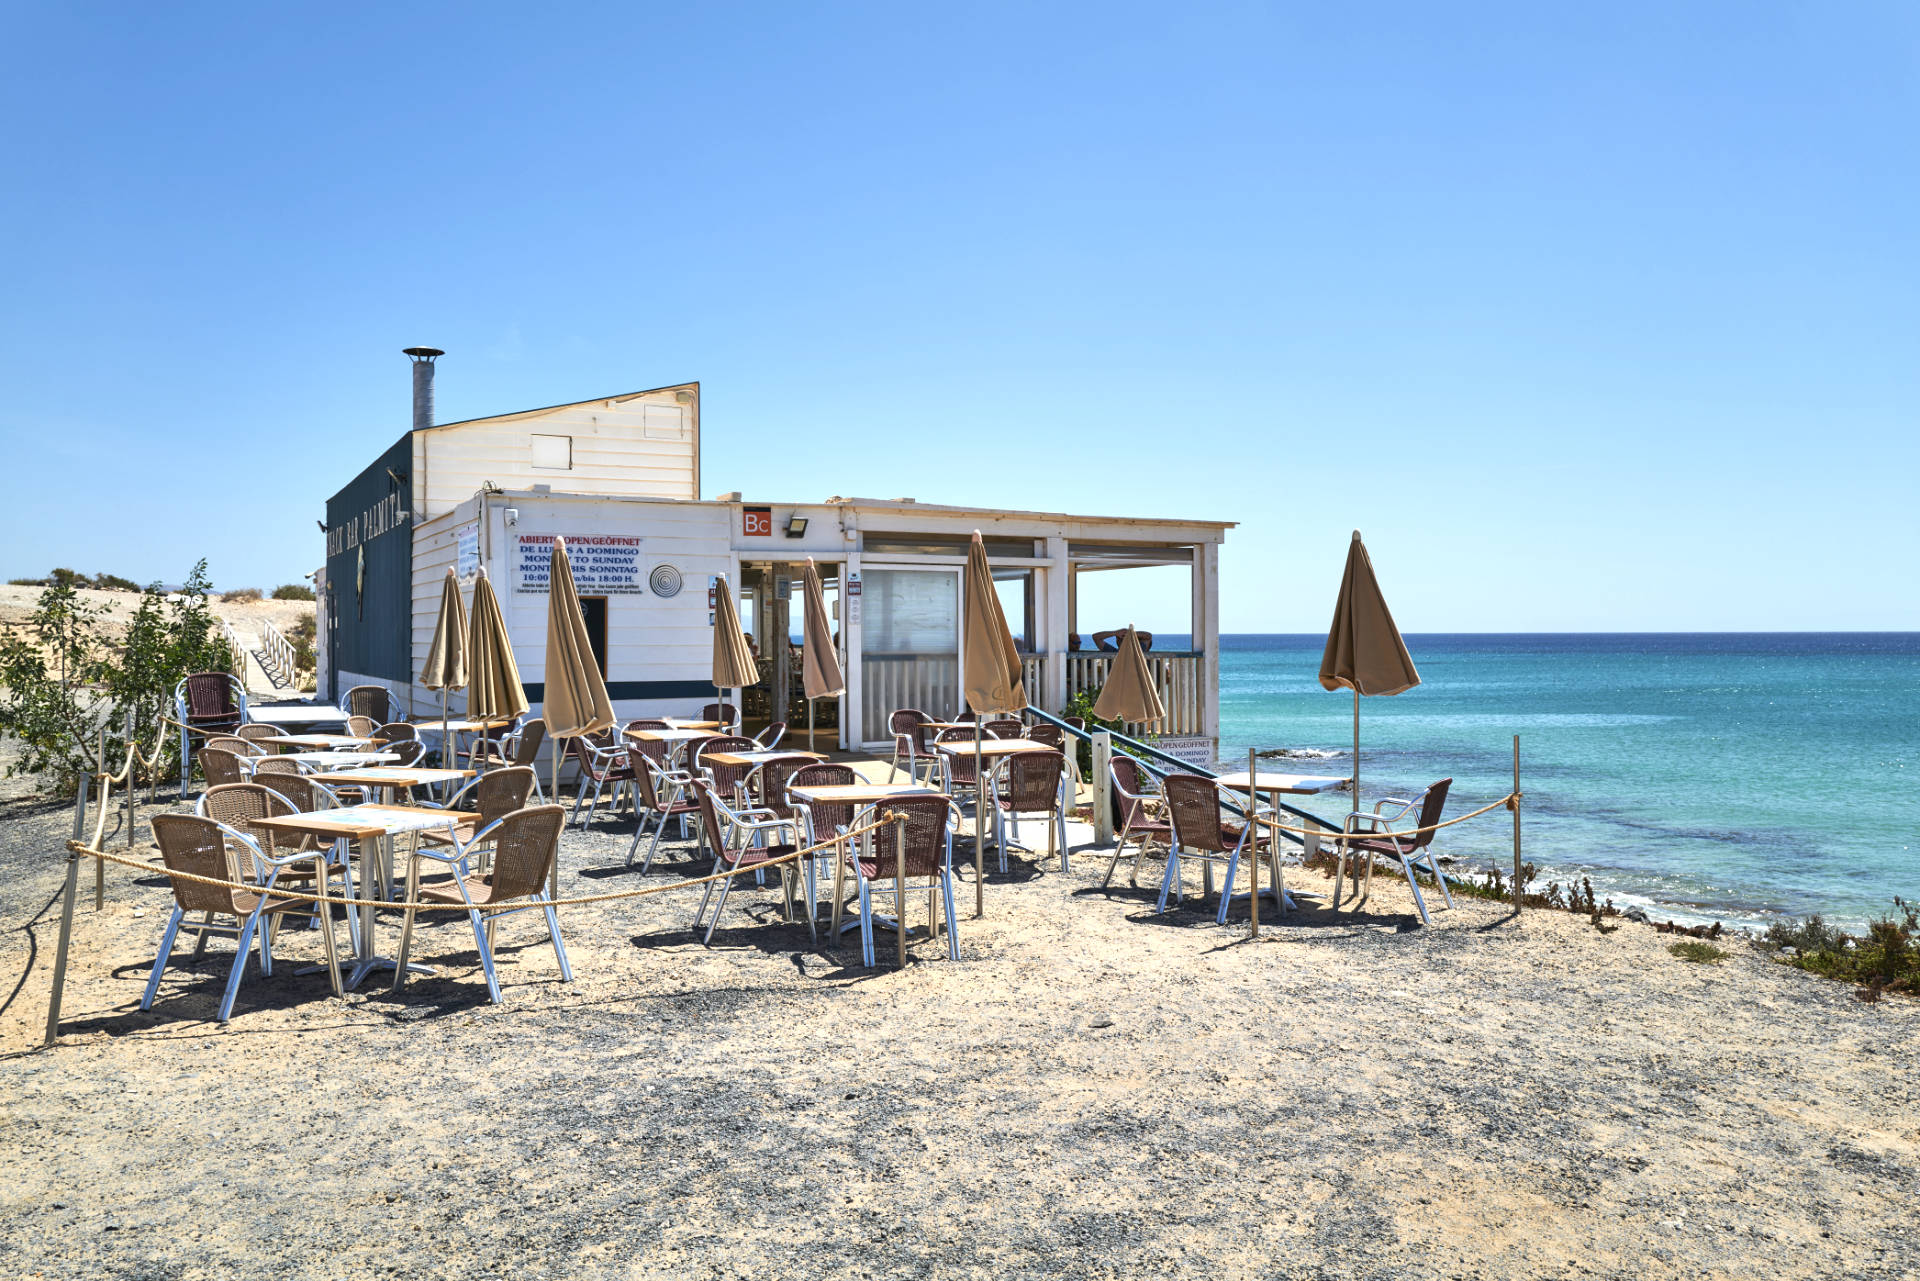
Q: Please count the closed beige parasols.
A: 8